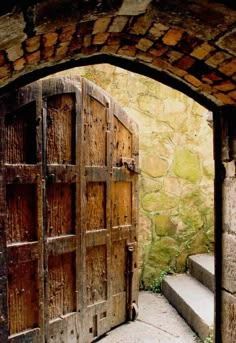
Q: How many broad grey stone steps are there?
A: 2